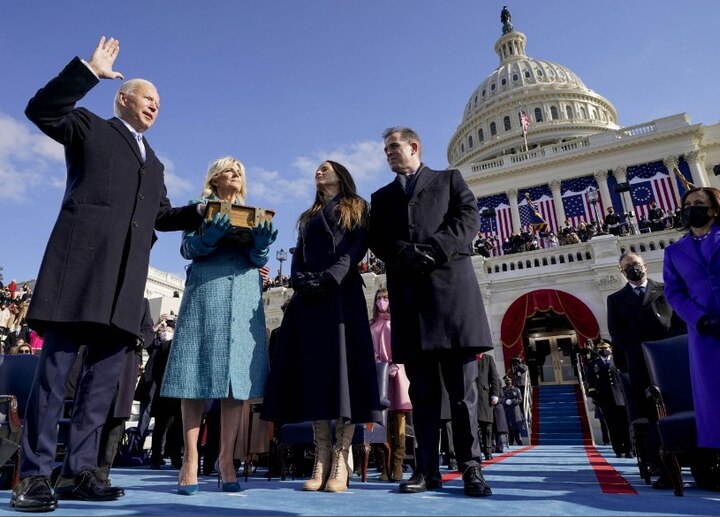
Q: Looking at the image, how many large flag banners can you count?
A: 4